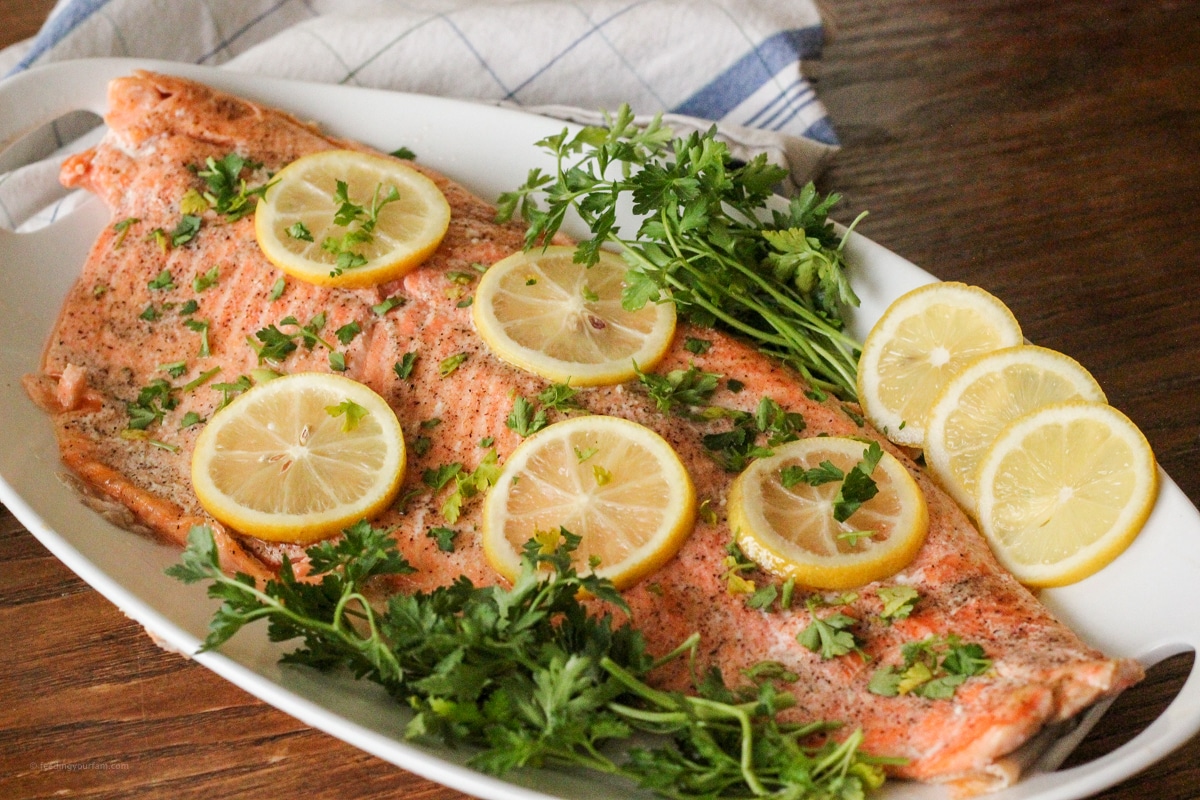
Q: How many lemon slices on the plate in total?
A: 8